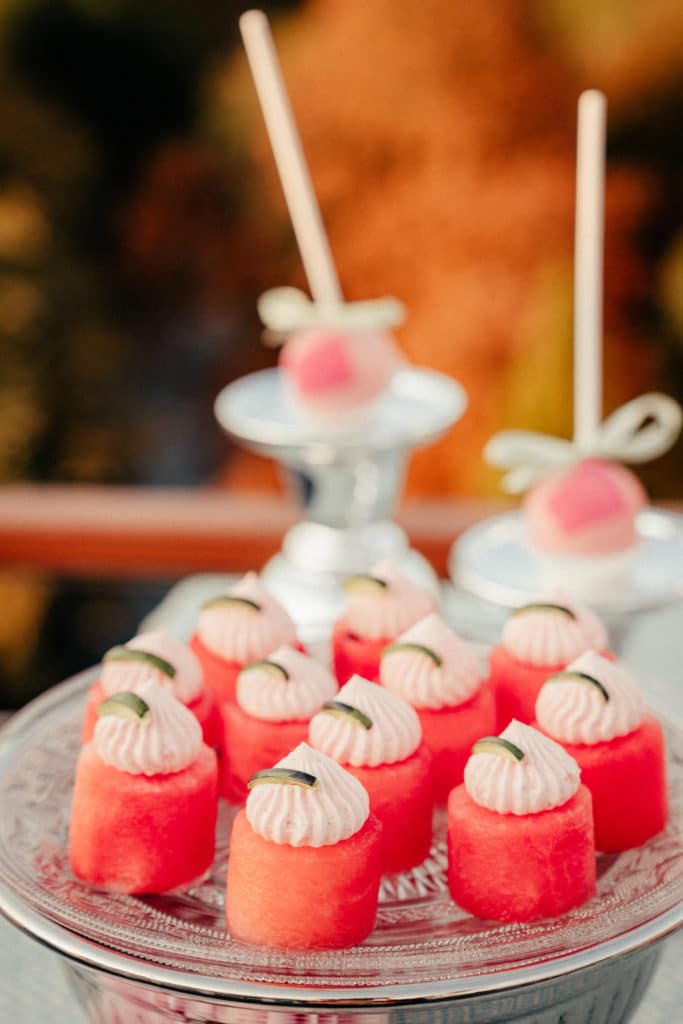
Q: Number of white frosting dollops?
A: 11